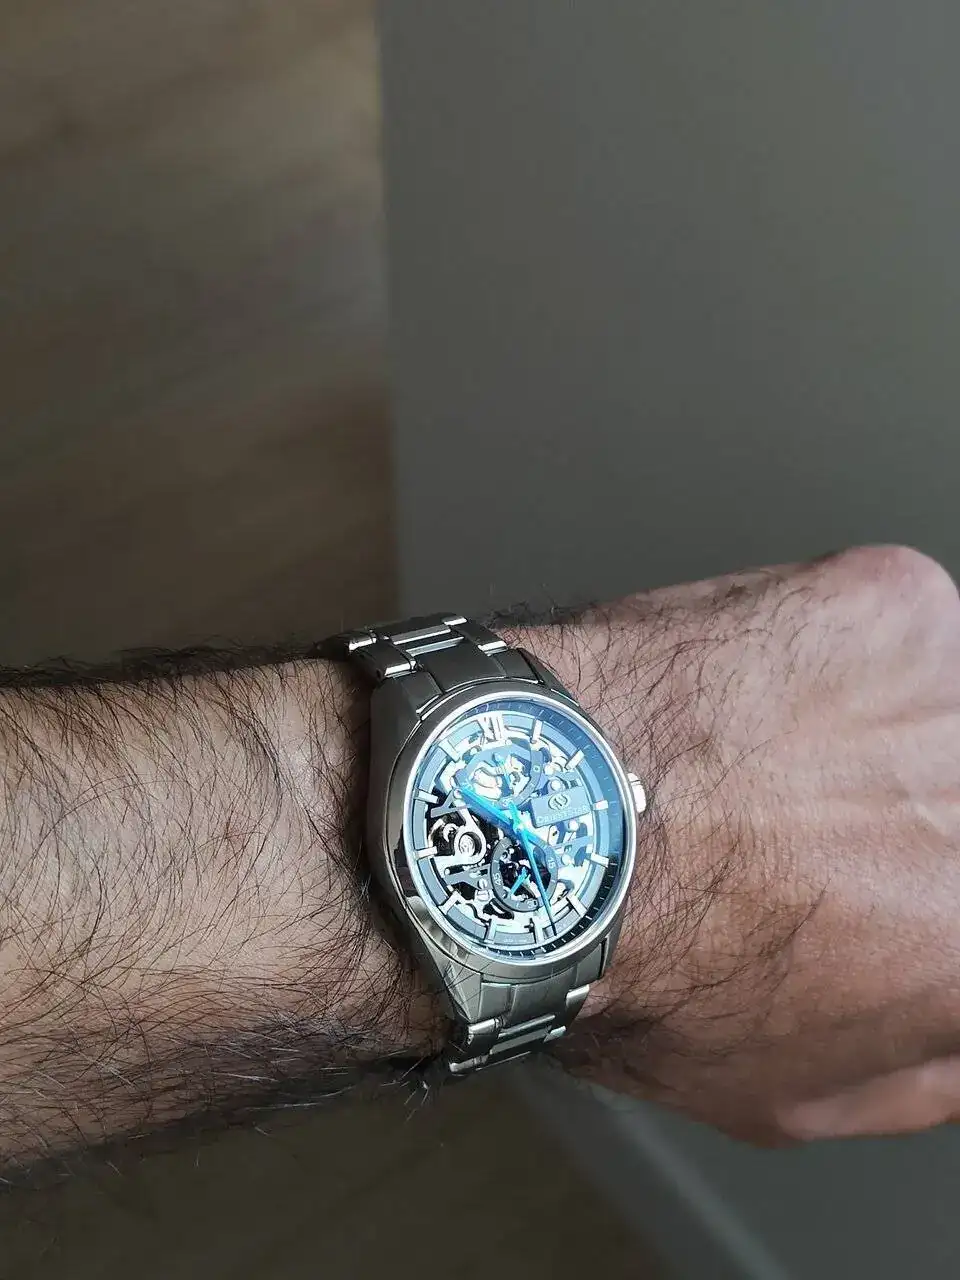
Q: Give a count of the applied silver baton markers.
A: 11